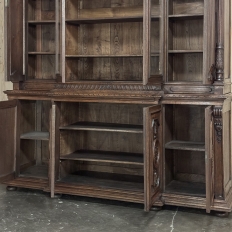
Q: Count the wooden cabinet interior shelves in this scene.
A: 10